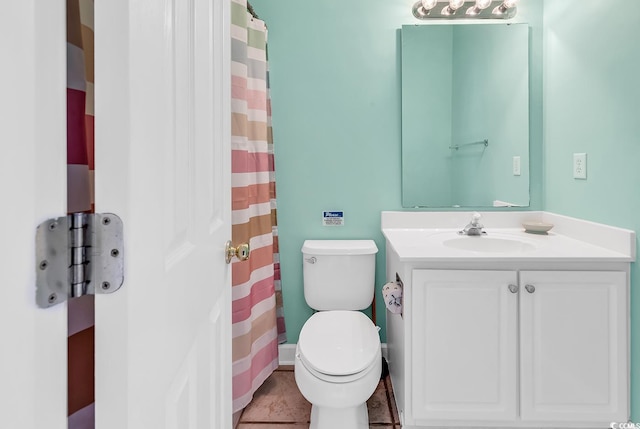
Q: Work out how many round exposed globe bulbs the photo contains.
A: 4